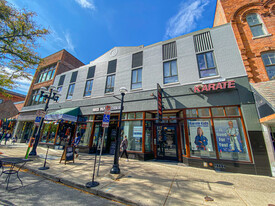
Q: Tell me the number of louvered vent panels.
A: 7